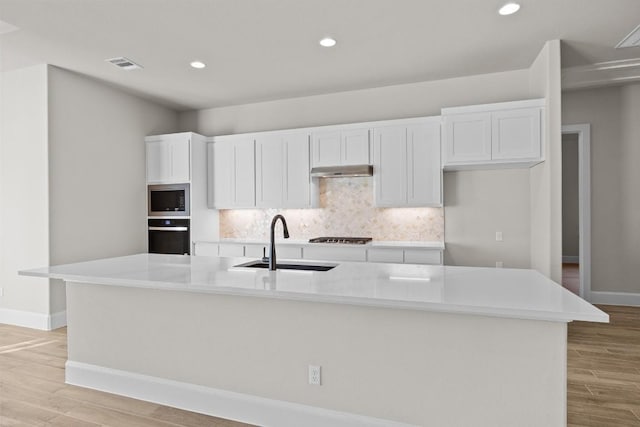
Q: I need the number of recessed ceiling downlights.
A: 3